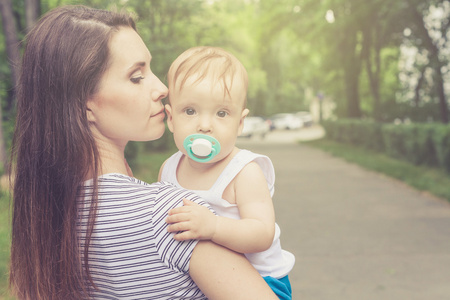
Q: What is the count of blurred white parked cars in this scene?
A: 3